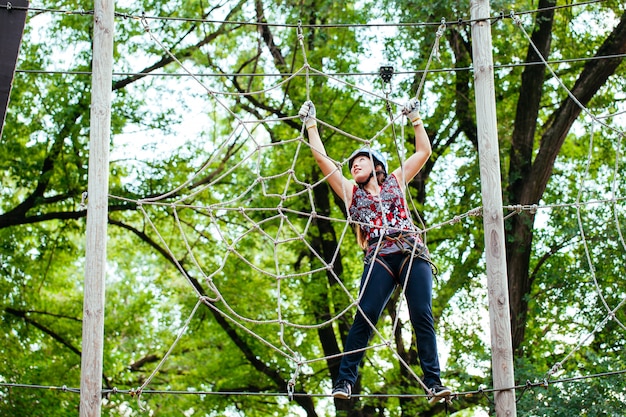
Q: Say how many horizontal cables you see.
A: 3